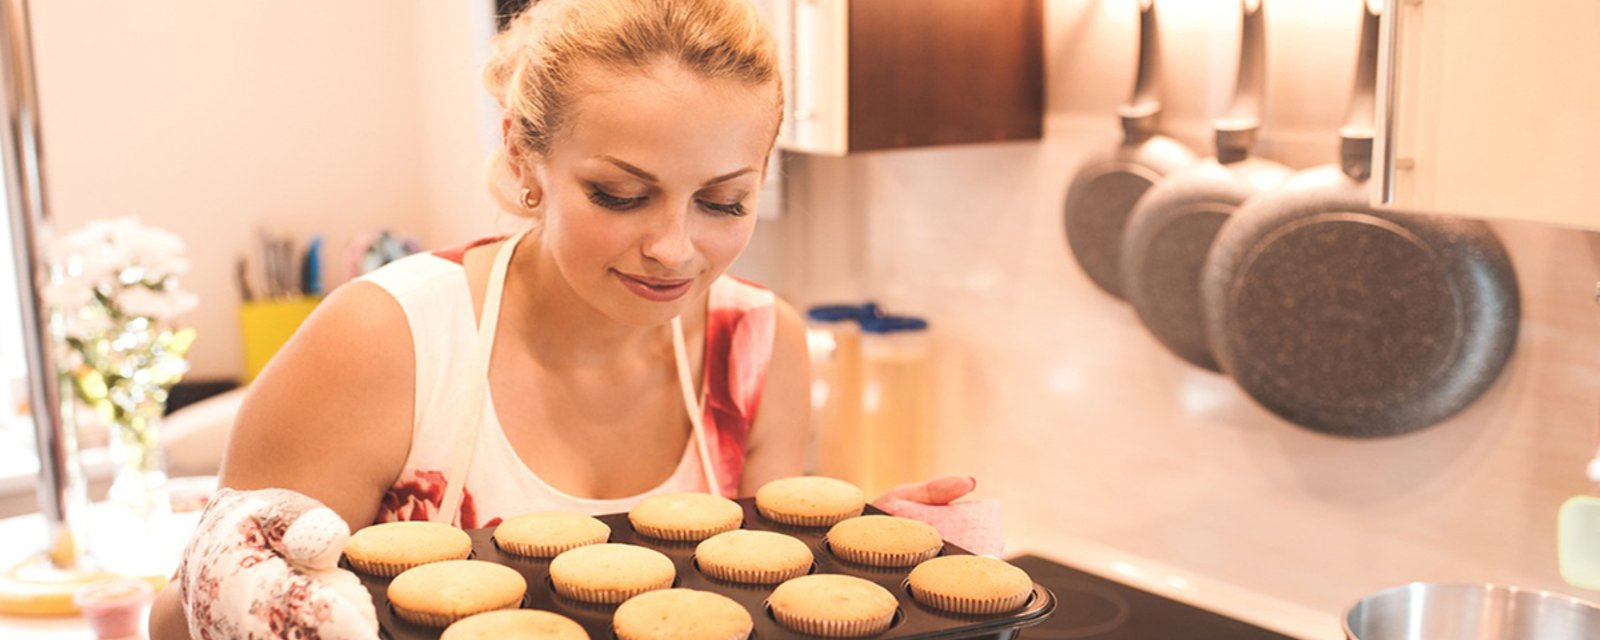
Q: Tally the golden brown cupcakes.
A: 12